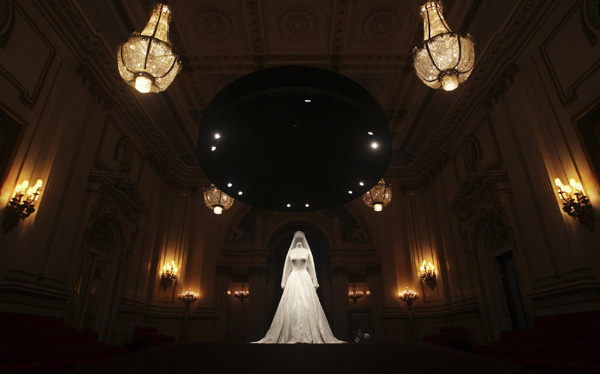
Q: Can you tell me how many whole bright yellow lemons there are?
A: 0